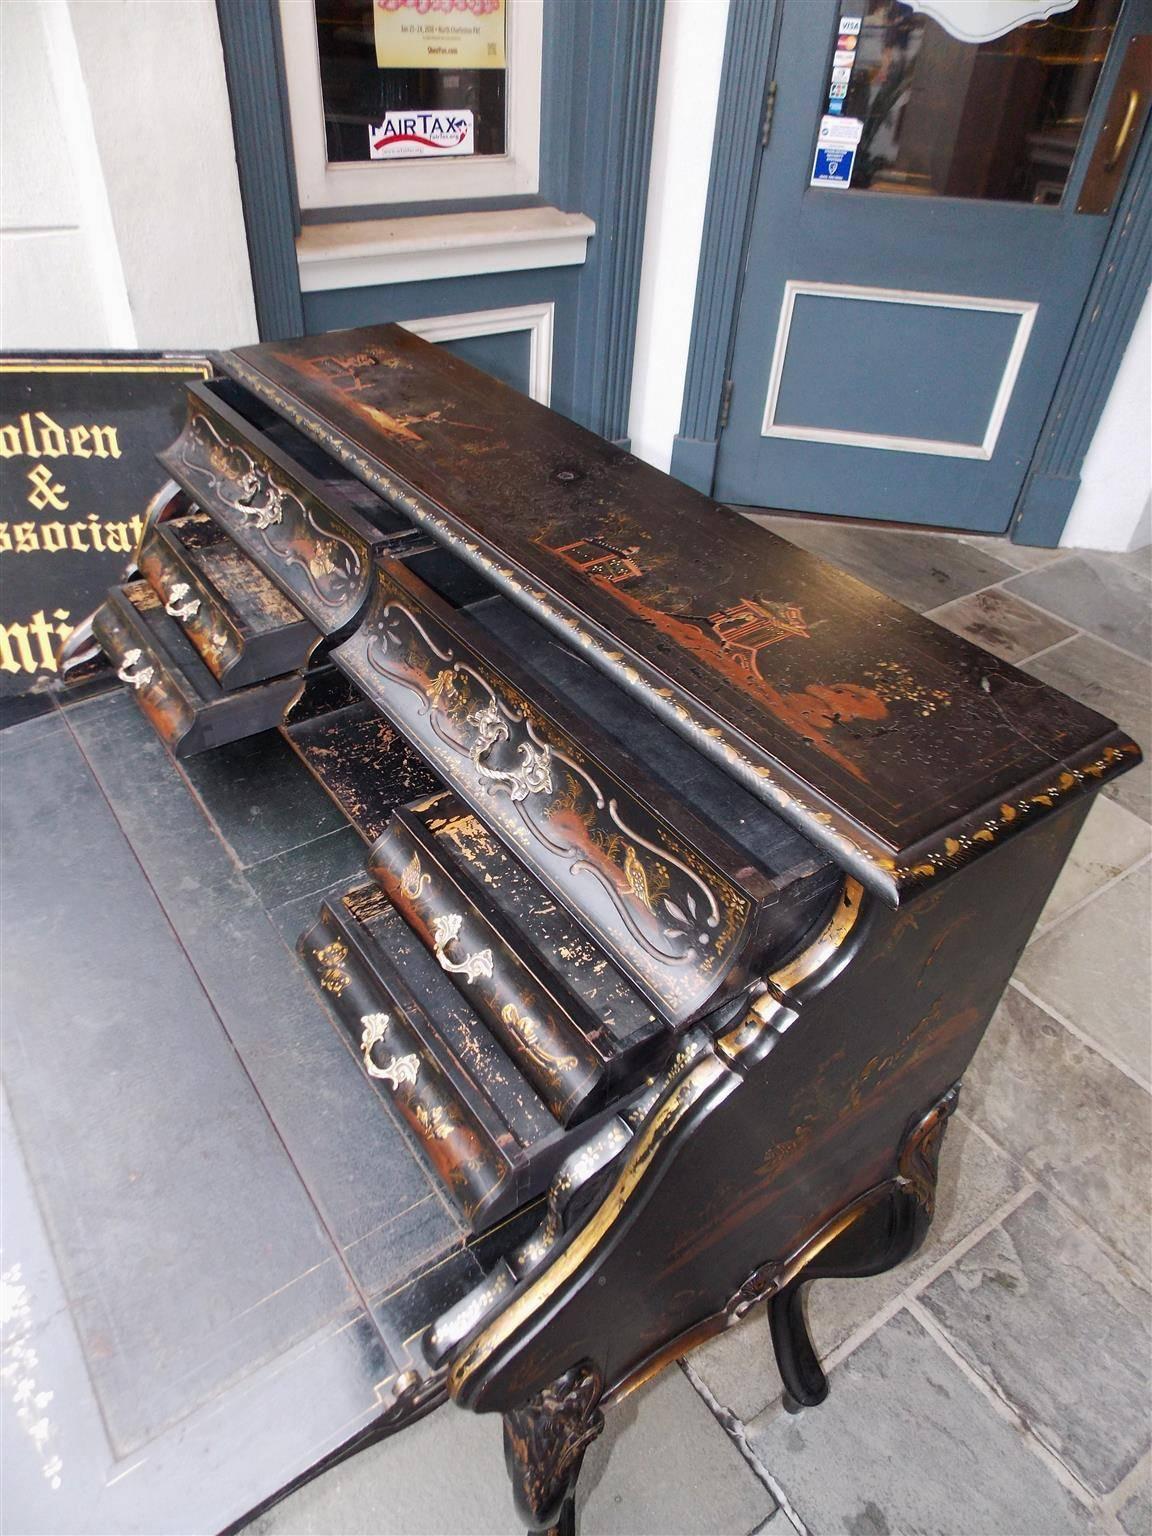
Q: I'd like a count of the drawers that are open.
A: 6